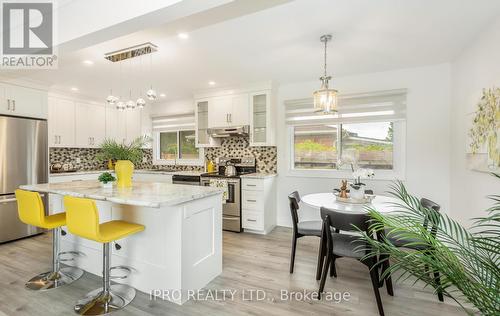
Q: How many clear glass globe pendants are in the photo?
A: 5